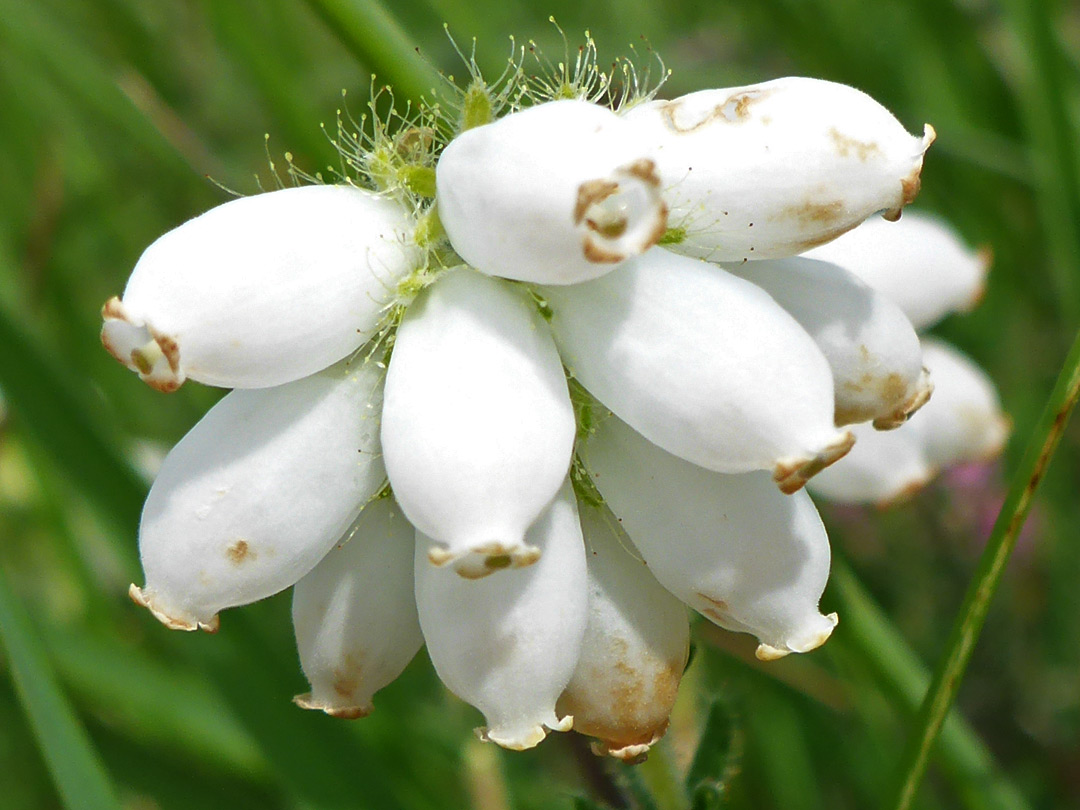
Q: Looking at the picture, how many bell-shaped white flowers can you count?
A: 14